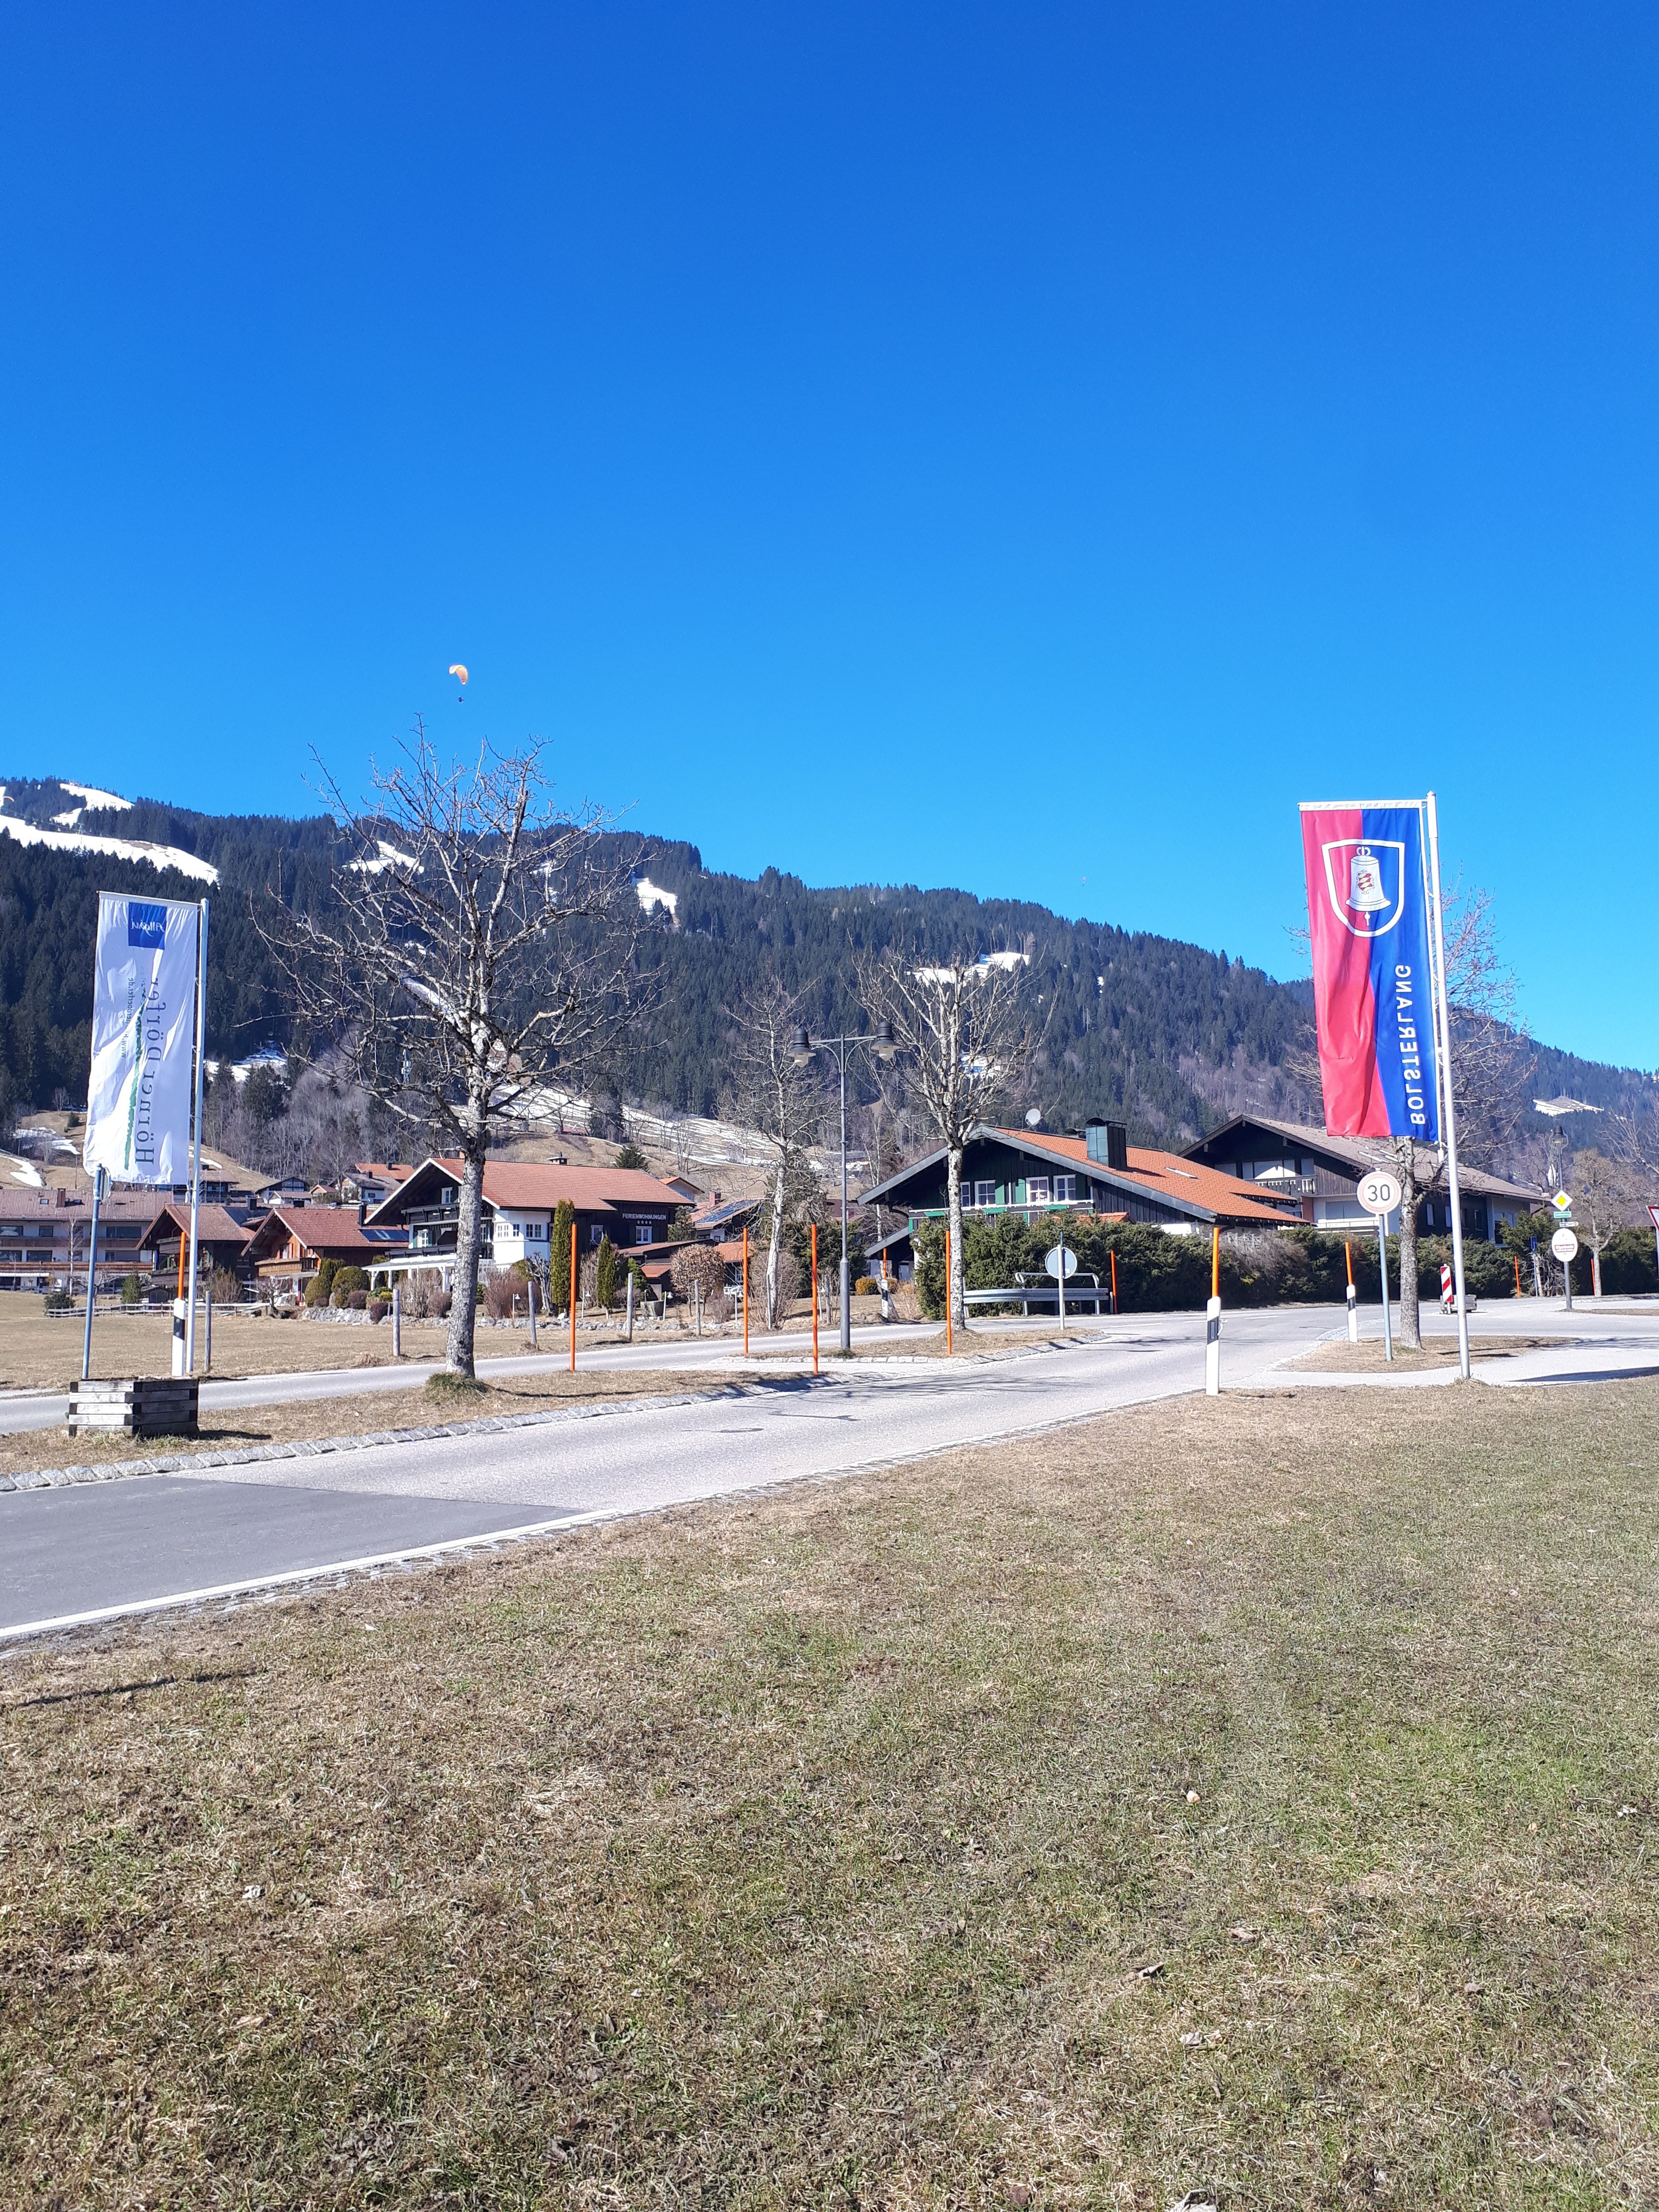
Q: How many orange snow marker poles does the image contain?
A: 11